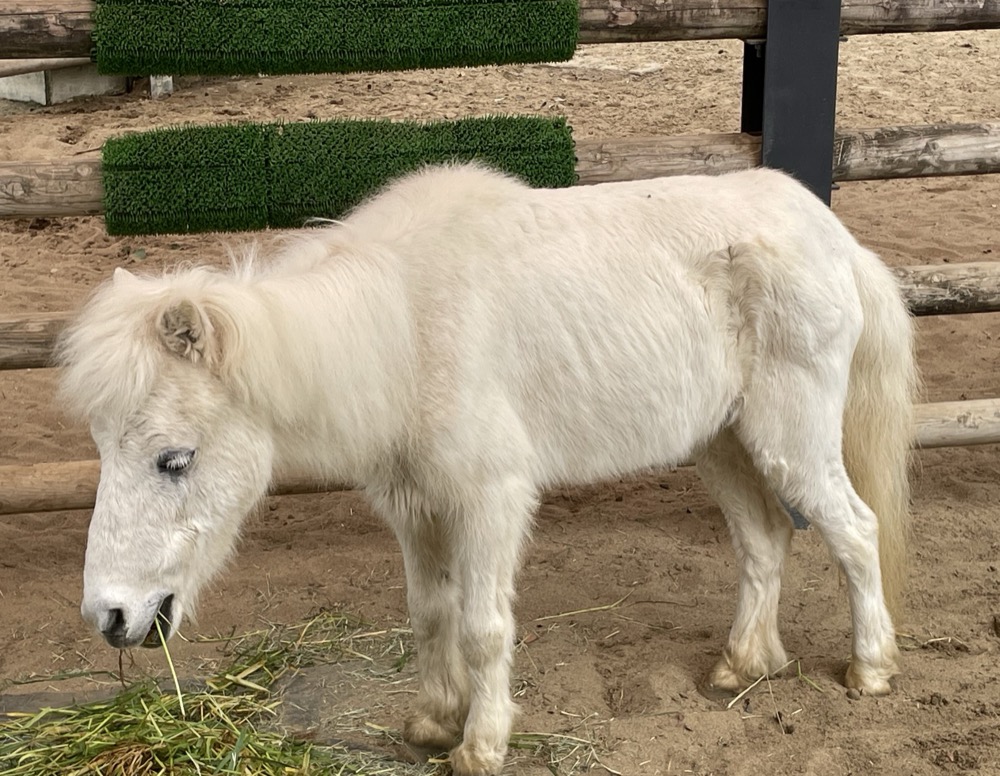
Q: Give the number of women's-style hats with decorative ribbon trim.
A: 0